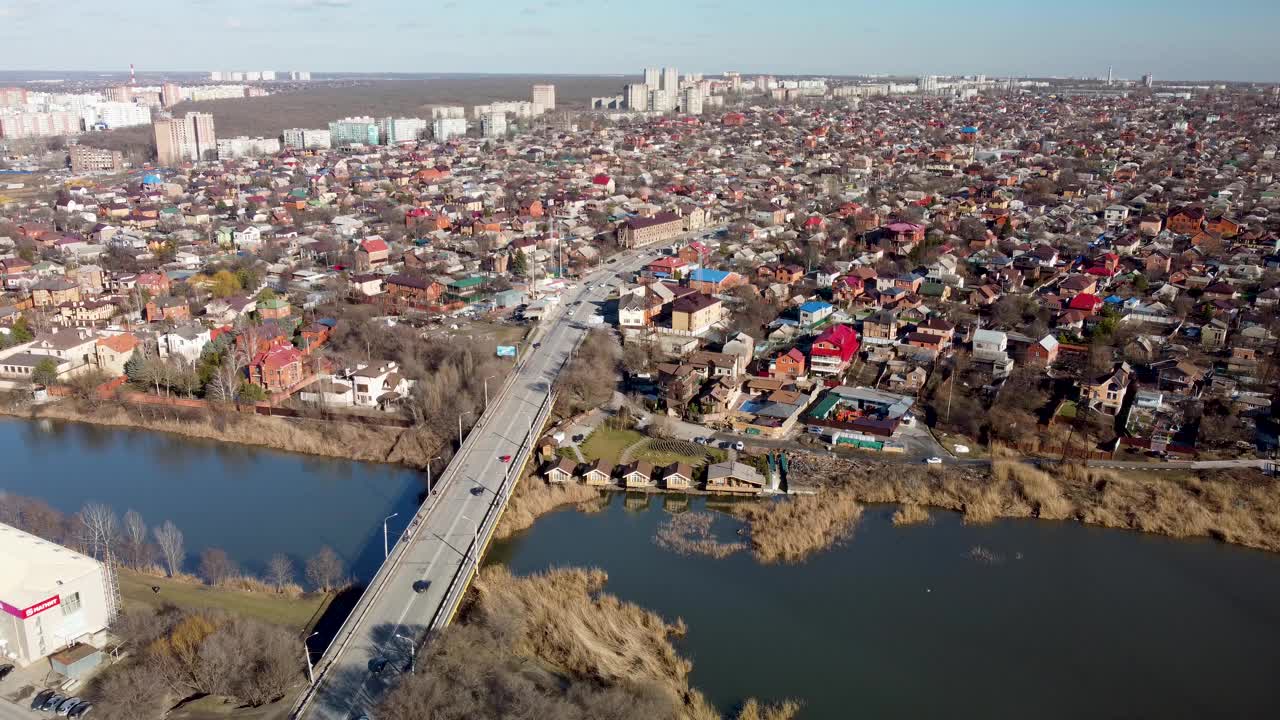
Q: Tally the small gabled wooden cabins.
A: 4